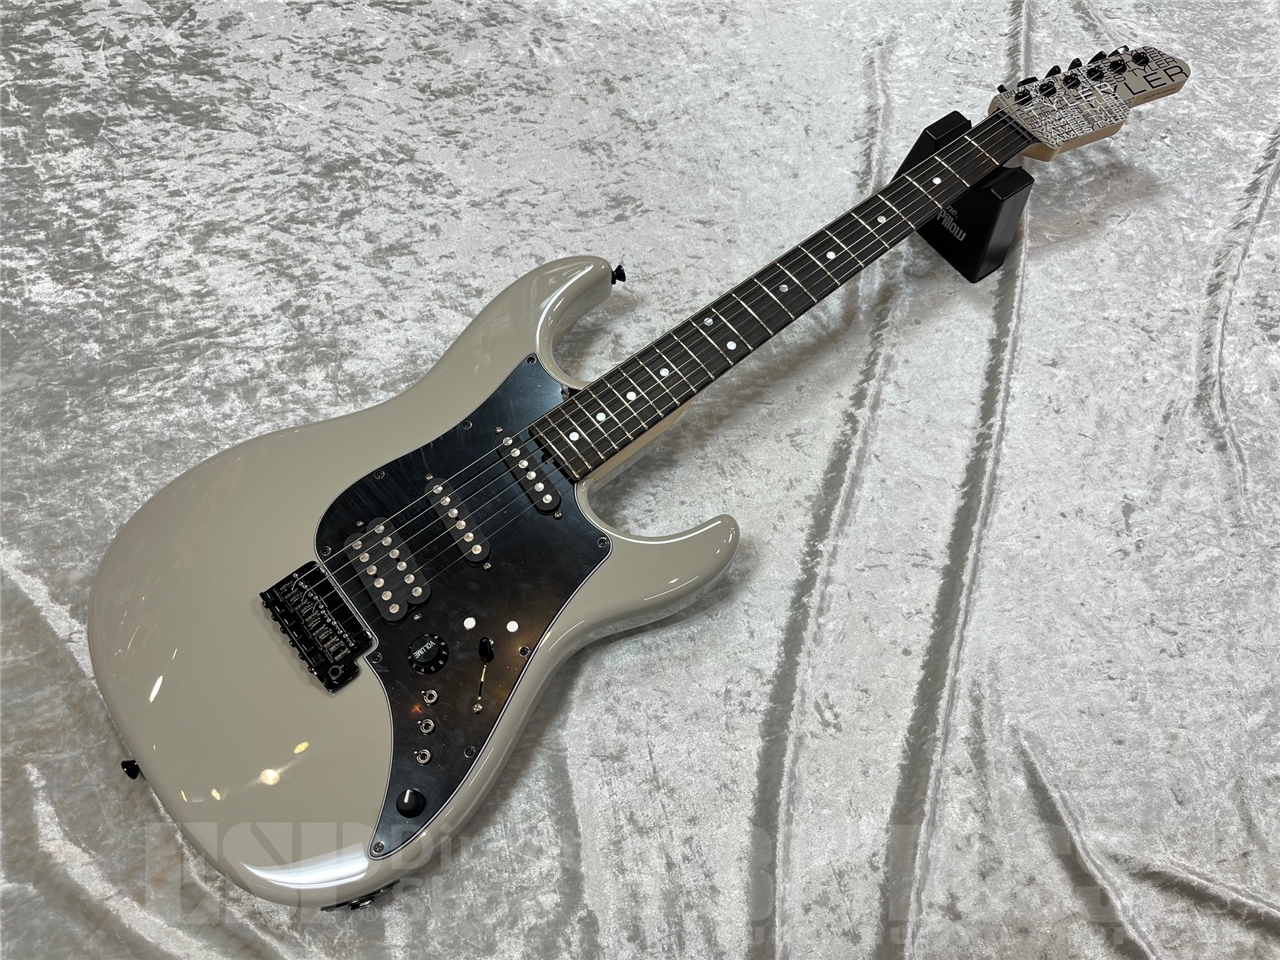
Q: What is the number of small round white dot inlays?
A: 10